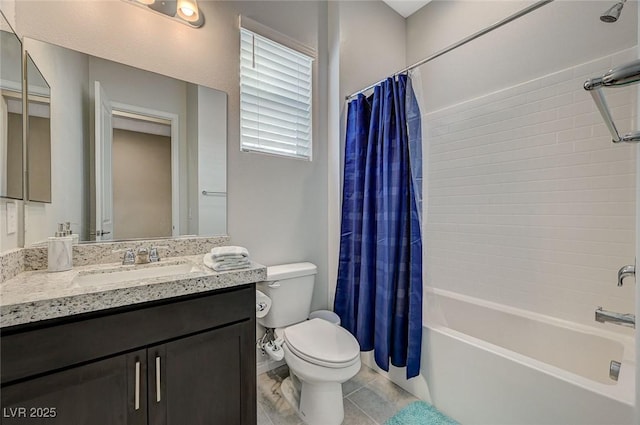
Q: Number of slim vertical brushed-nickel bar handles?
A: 2